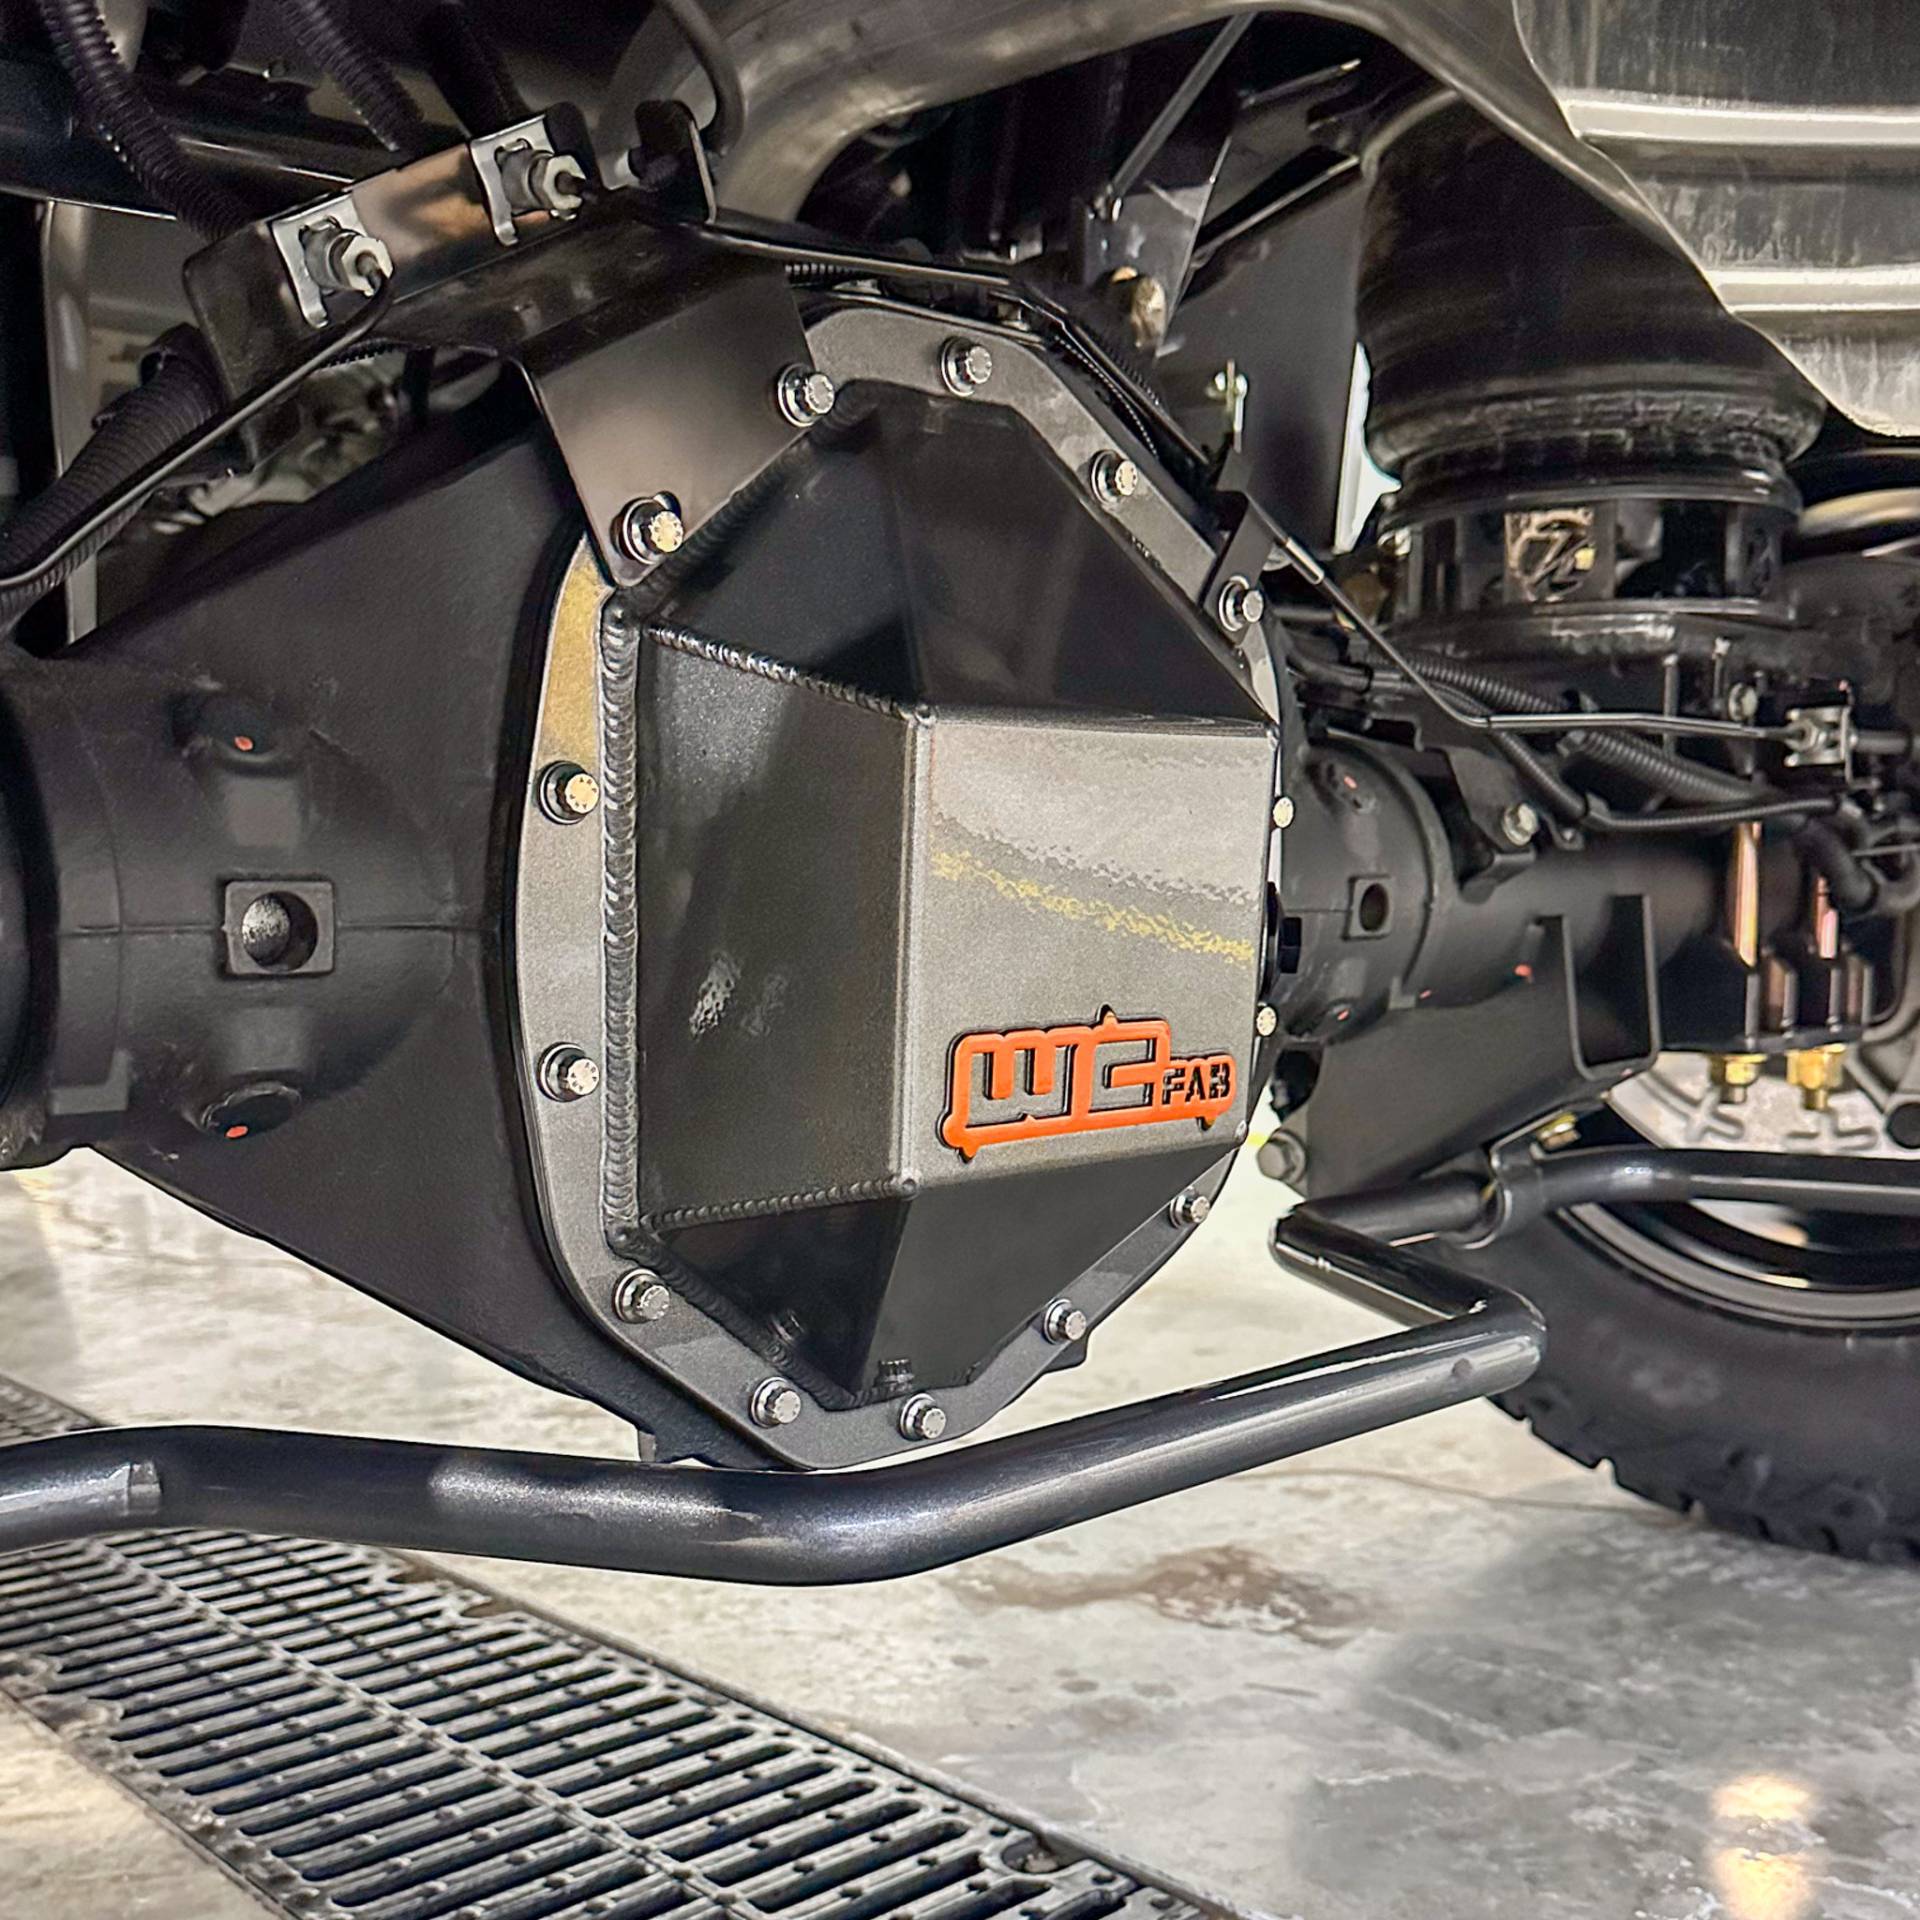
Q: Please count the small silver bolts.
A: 14